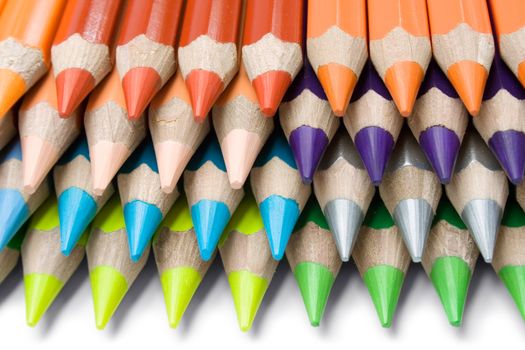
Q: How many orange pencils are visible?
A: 5